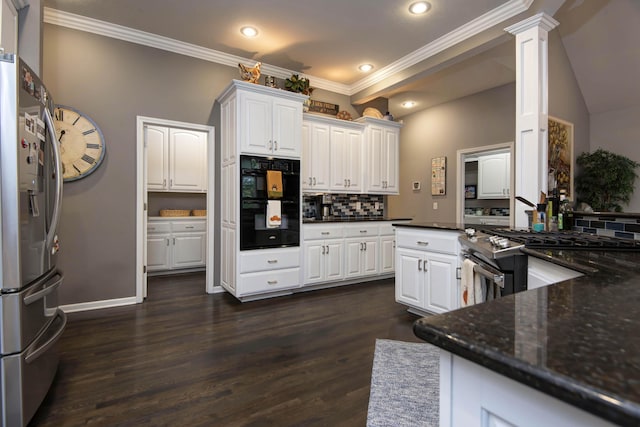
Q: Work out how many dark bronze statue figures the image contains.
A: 0